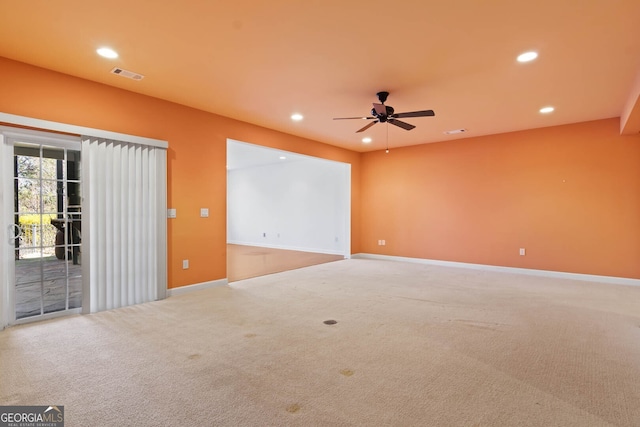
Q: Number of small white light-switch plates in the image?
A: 2